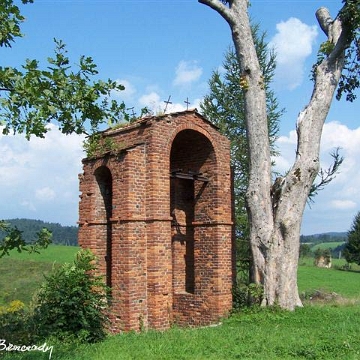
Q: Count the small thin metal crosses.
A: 2